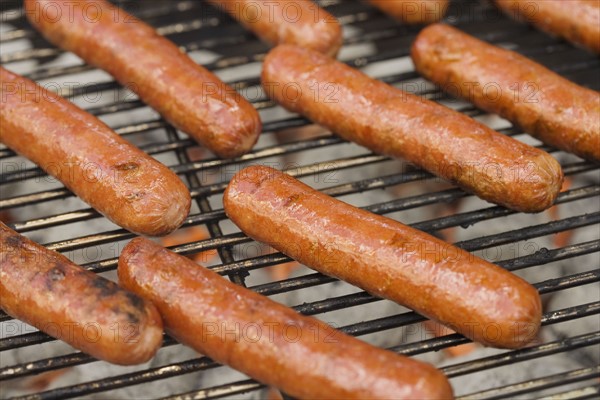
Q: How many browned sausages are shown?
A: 10